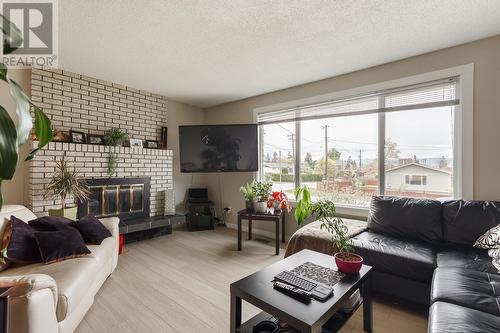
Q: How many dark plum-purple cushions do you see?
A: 4